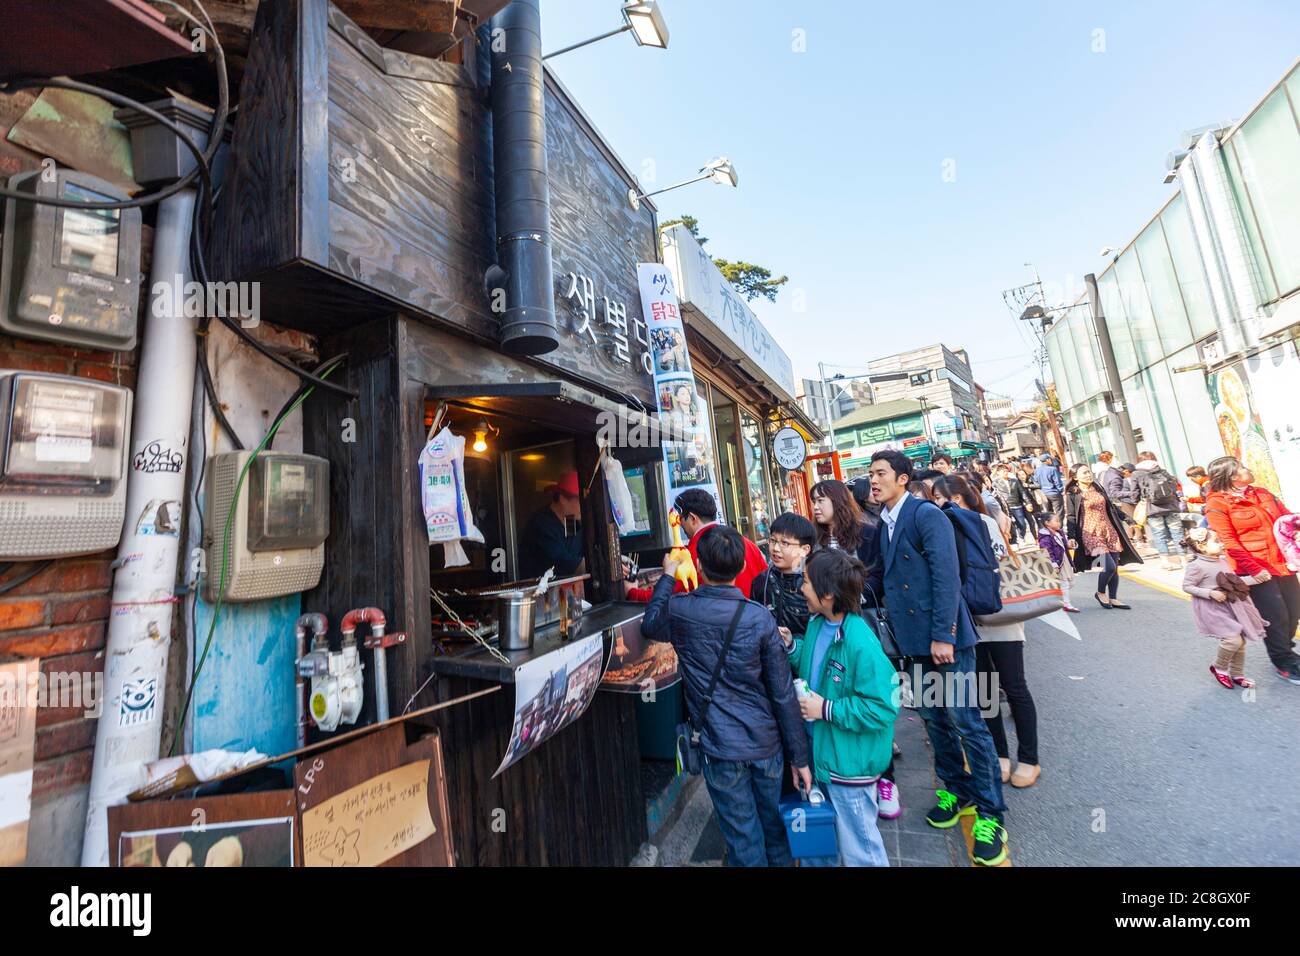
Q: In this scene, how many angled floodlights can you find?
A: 2